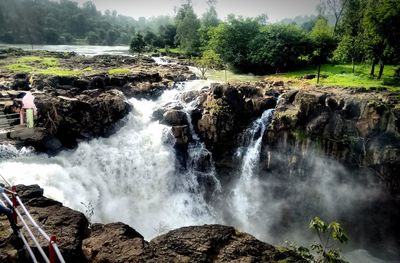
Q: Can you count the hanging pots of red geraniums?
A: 0